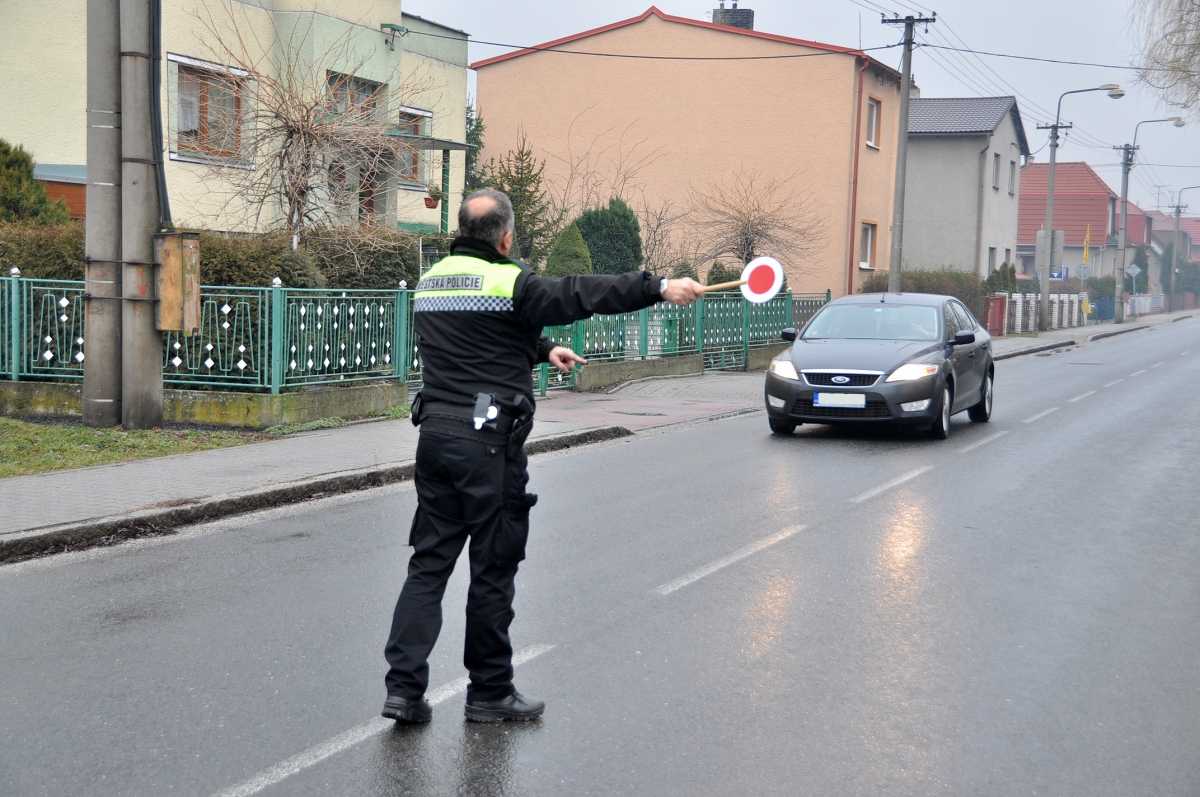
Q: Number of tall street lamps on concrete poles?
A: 3